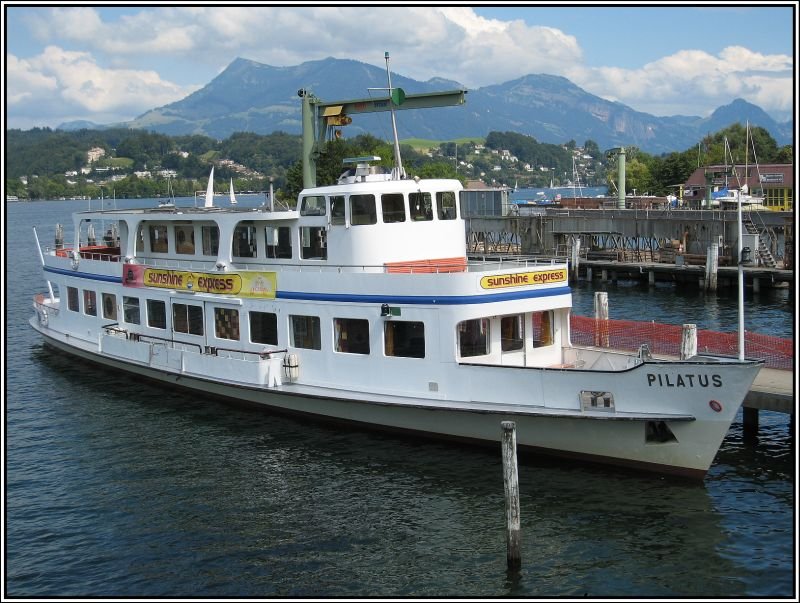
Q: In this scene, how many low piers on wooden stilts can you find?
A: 2